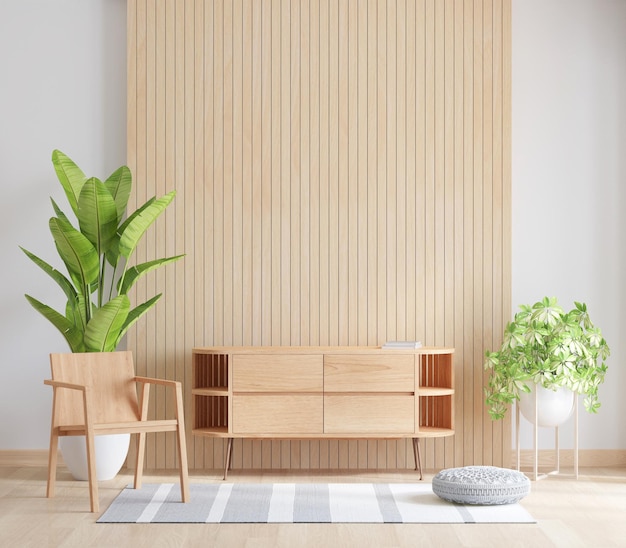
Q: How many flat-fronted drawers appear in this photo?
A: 4